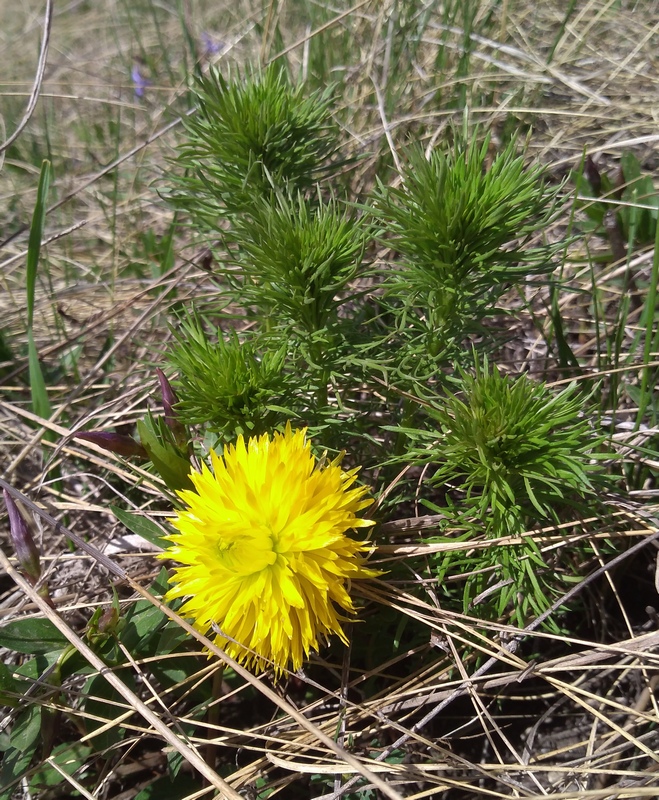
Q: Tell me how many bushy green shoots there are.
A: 5